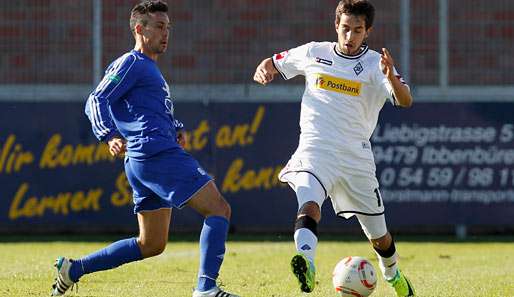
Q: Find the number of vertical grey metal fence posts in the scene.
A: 3